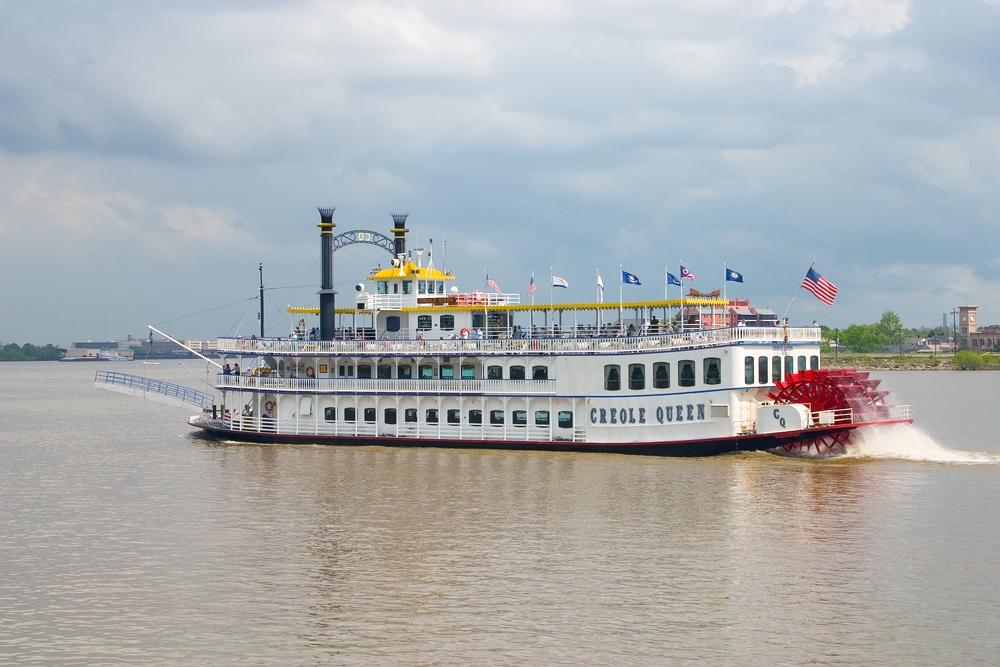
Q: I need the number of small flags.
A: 8